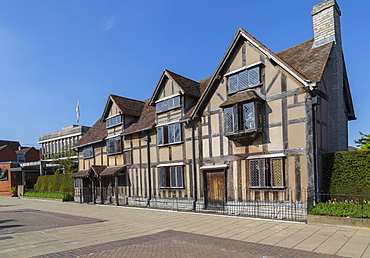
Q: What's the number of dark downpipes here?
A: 3